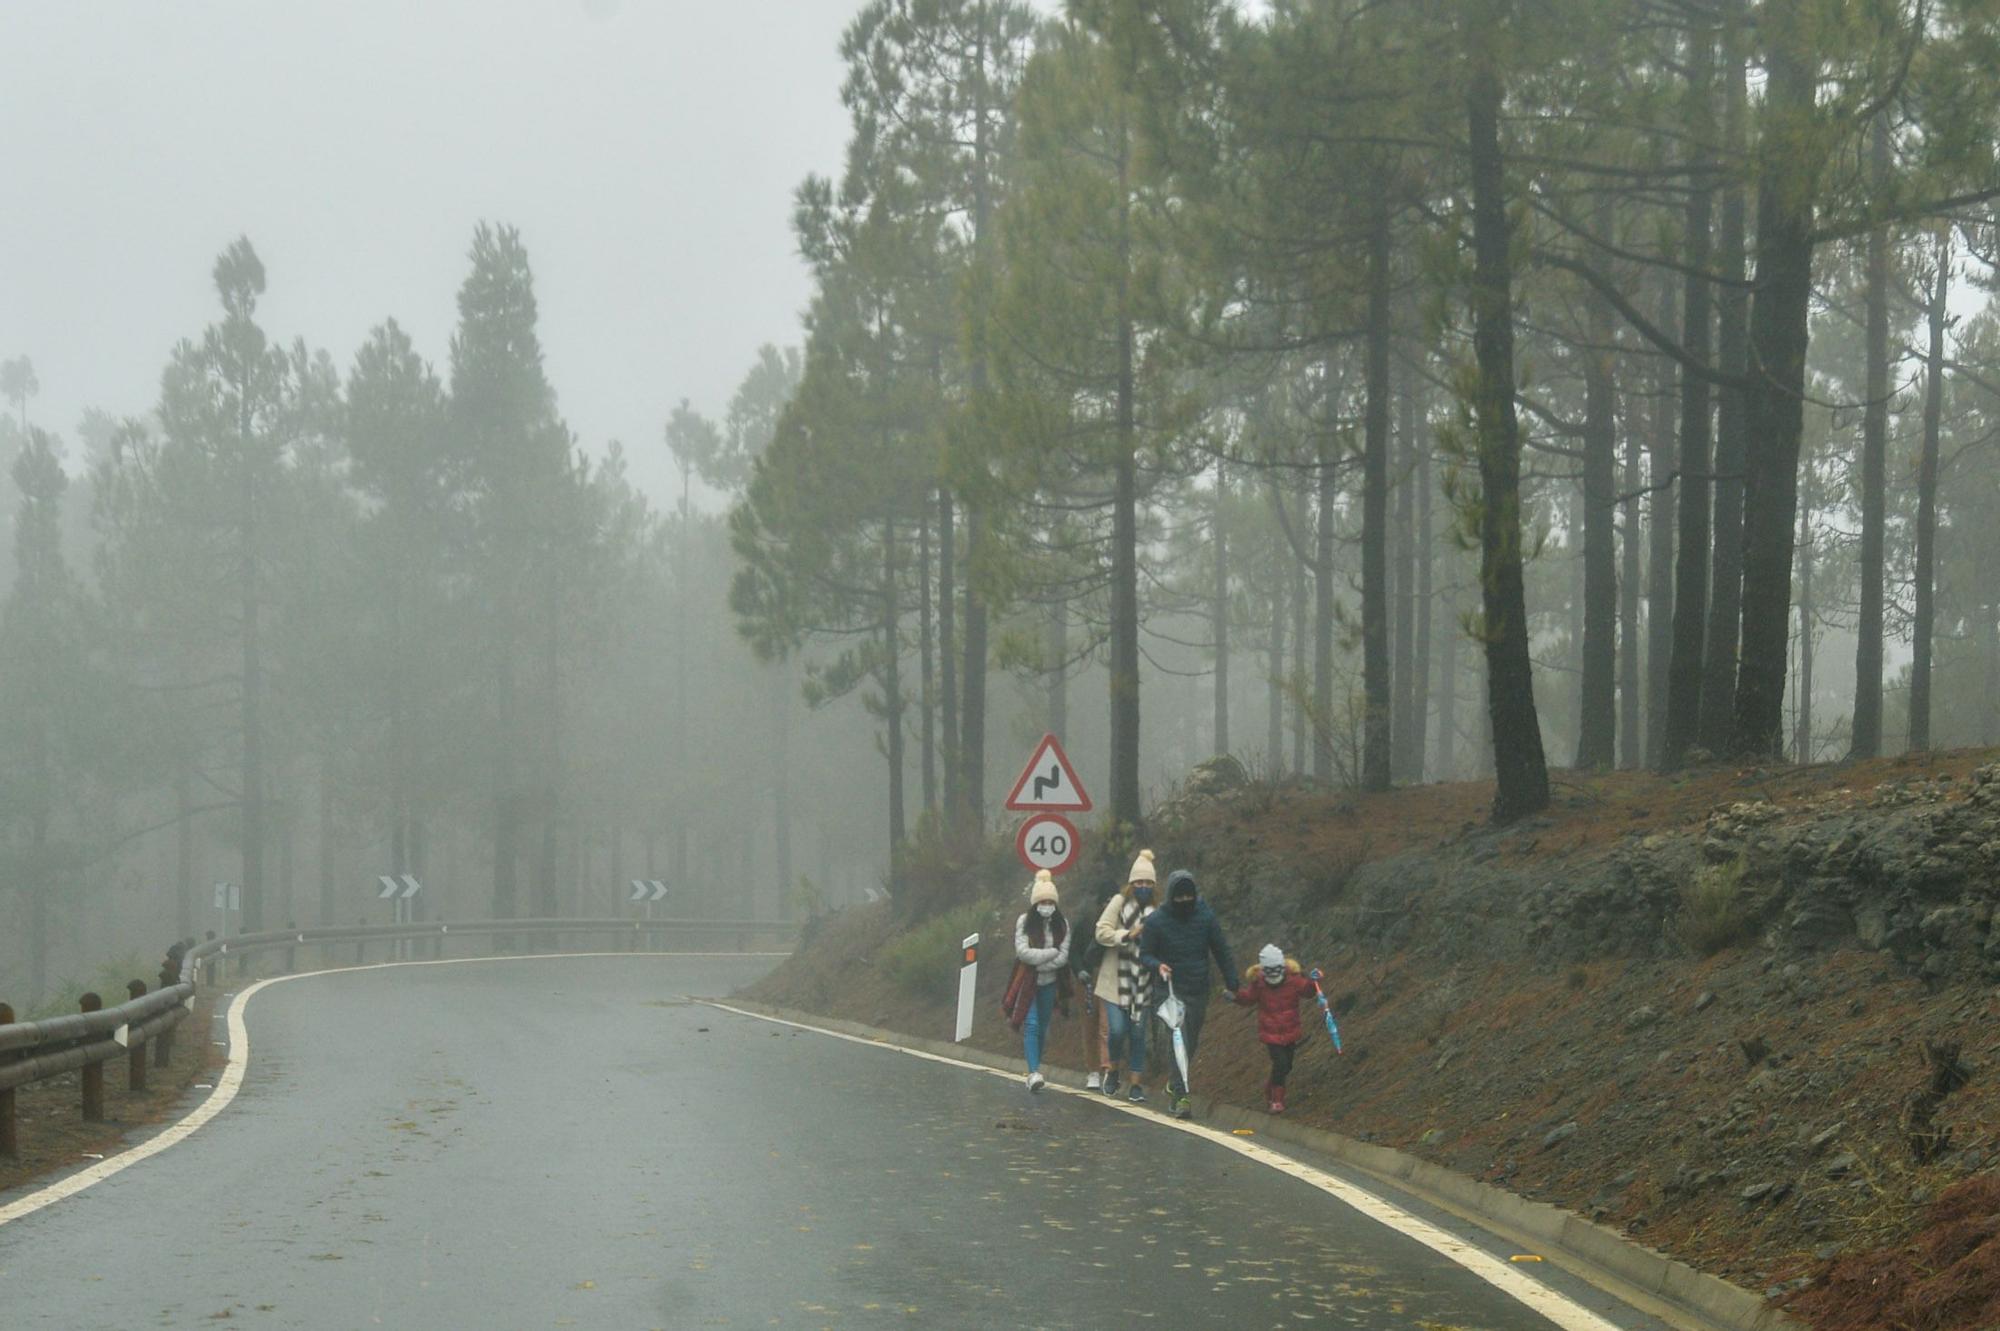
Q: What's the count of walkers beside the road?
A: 5